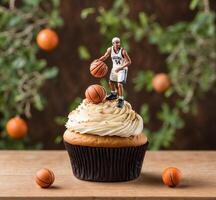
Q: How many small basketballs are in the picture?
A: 4